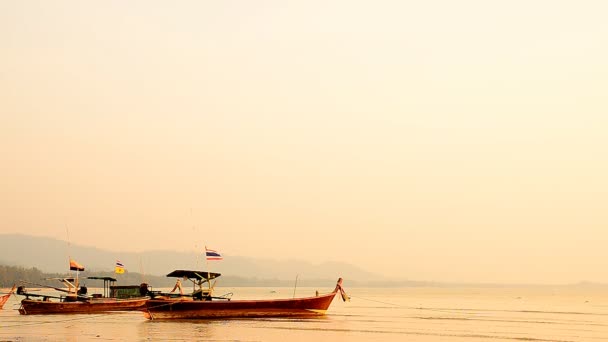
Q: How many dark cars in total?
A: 0